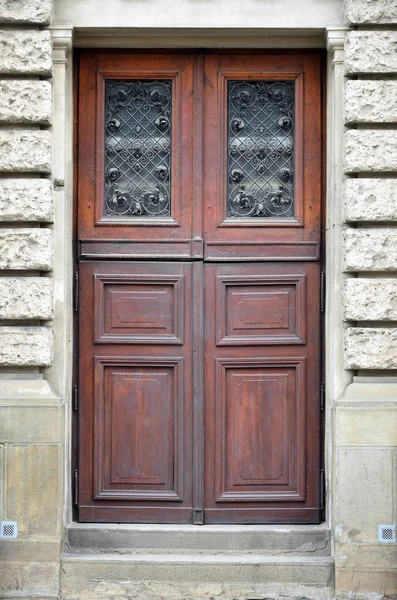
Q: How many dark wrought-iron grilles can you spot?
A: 2